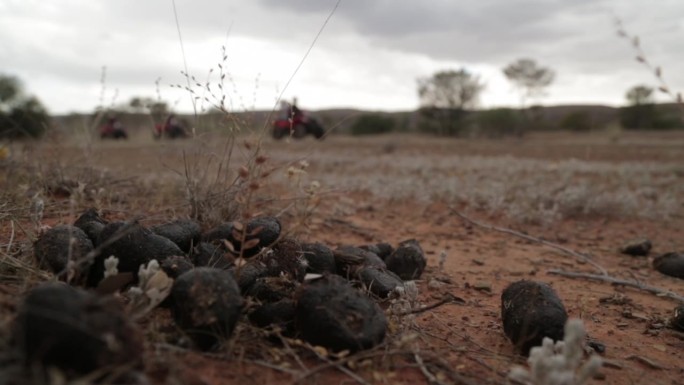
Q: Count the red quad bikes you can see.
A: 3